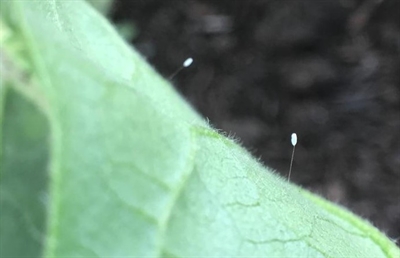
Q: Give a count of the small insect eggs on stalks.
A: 2